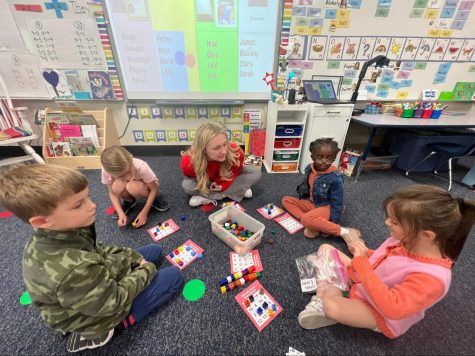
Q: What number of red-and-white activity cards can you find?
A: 7